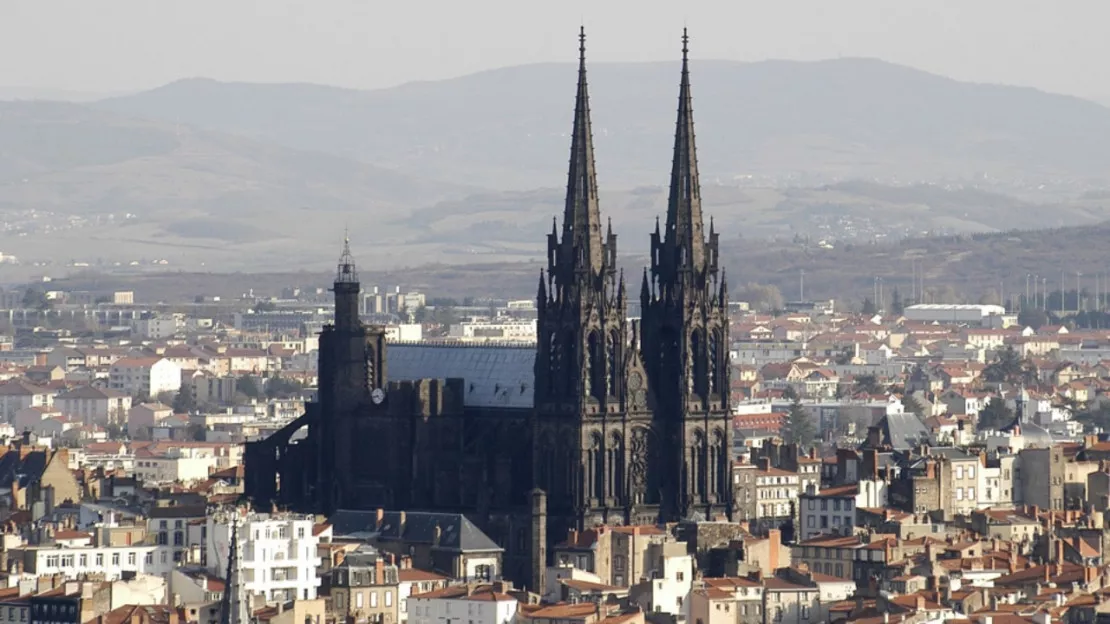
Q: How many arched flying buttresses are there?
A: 1